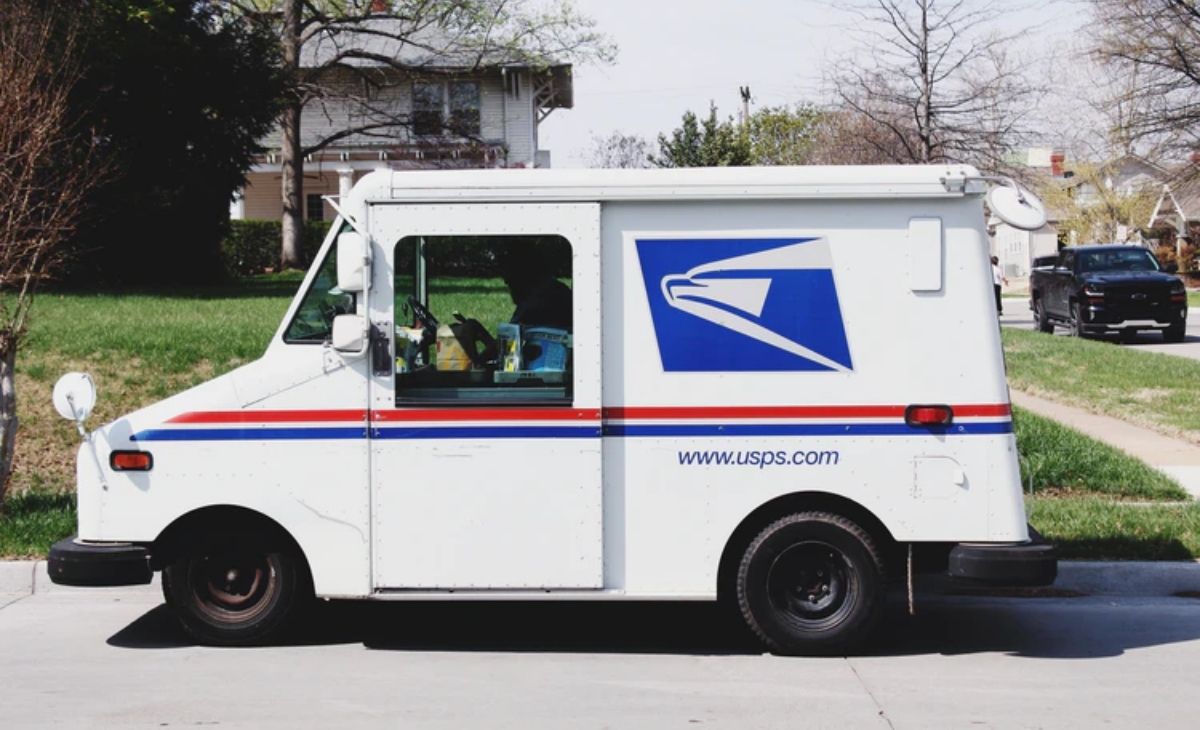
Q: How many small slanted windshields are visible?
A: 1